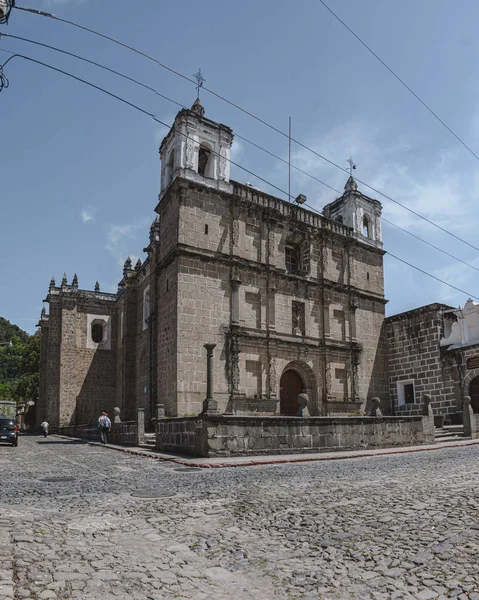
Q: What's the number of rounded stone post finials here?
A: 5